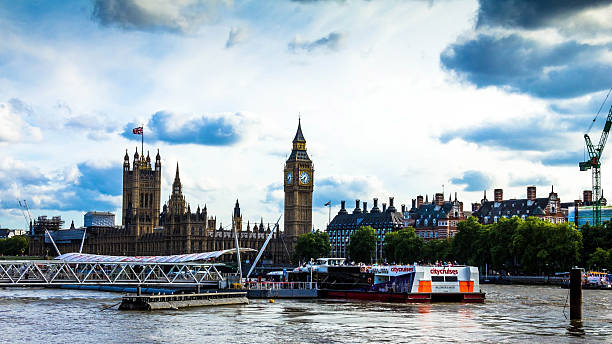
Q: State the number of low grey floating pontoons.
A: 1